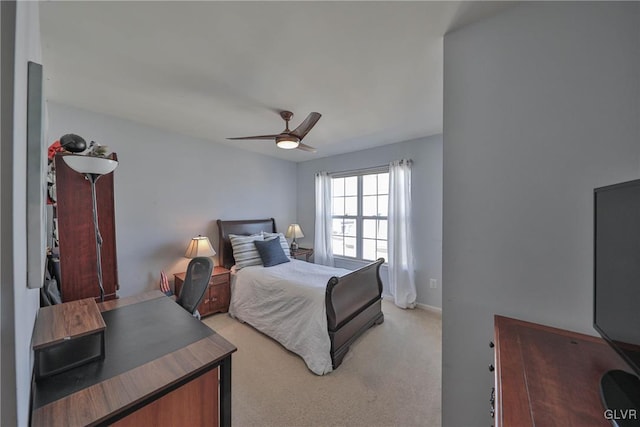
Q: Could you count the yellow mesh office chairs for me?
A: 0